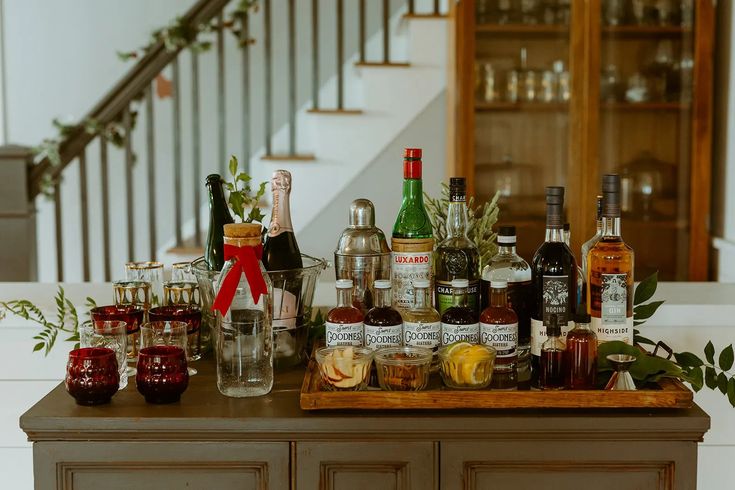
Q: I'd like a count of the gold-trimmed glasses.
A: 4